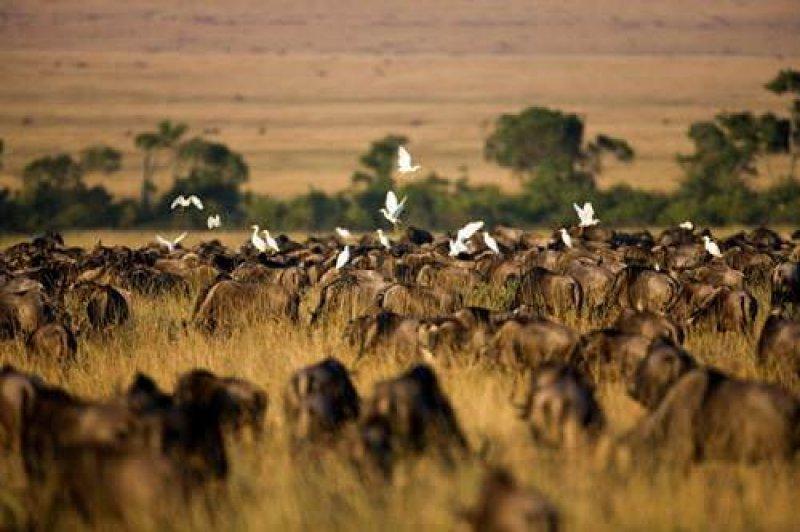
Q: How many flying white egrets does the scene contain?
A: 7